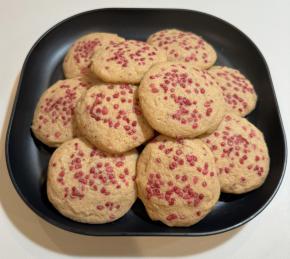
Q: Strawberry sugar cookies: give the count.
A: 10